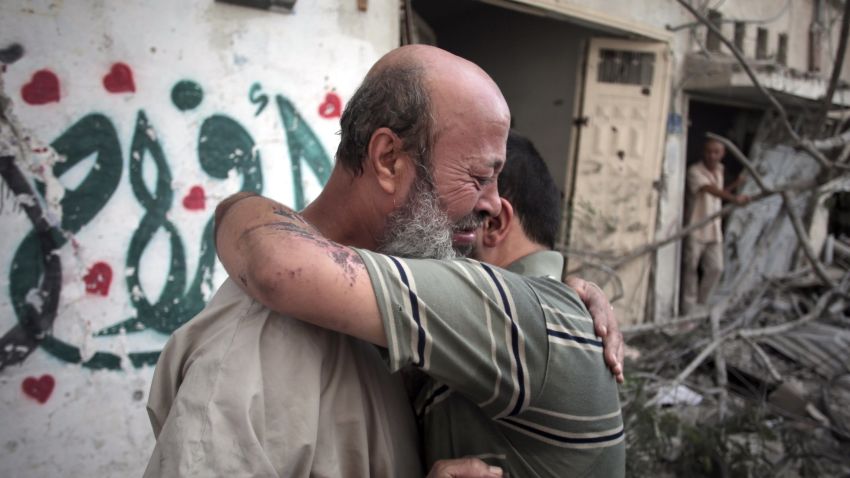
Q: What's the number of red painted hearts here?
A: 6